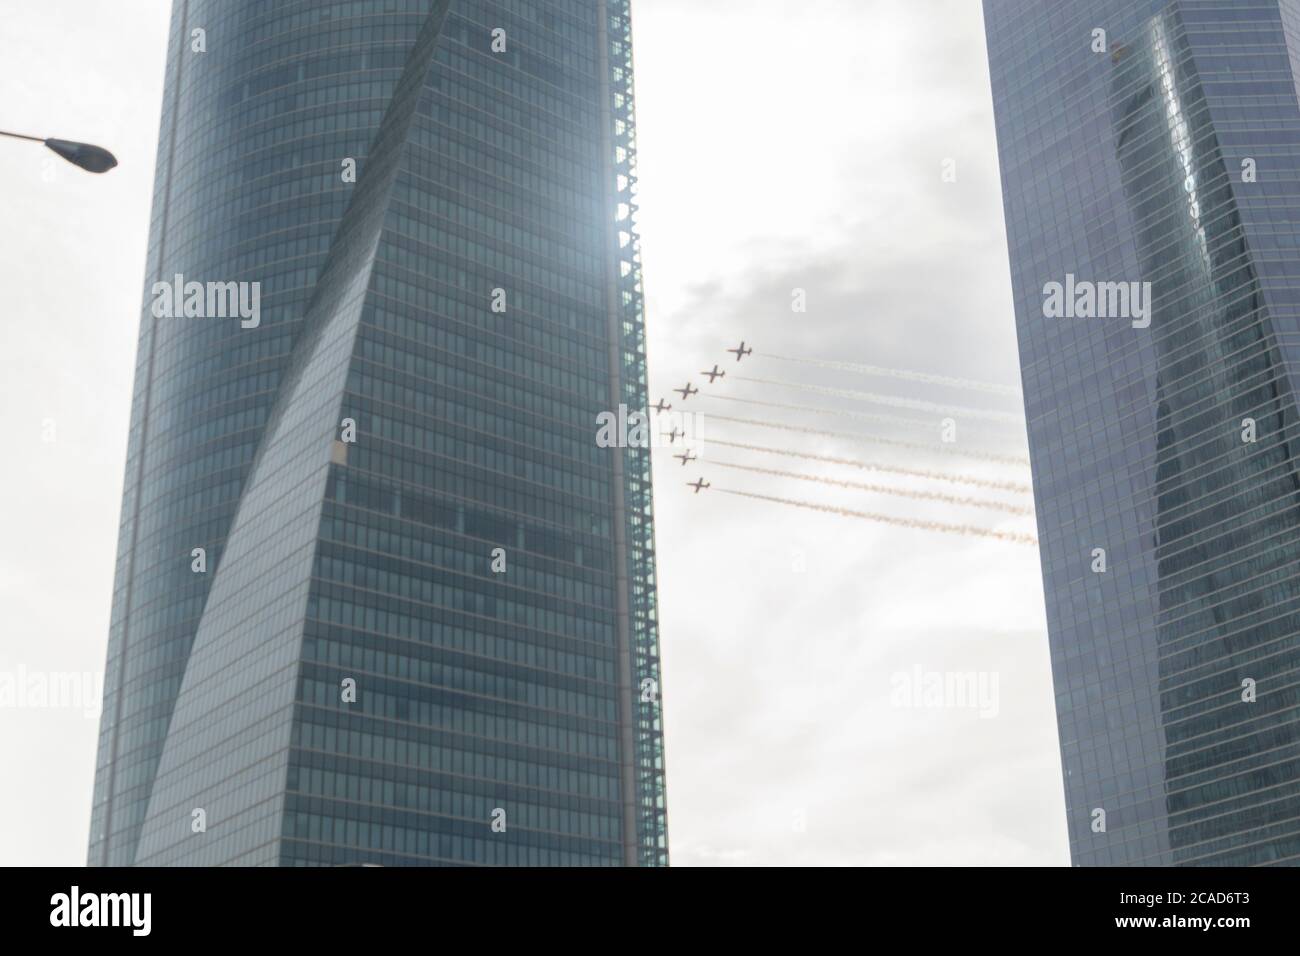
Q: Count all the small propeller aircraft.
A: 7